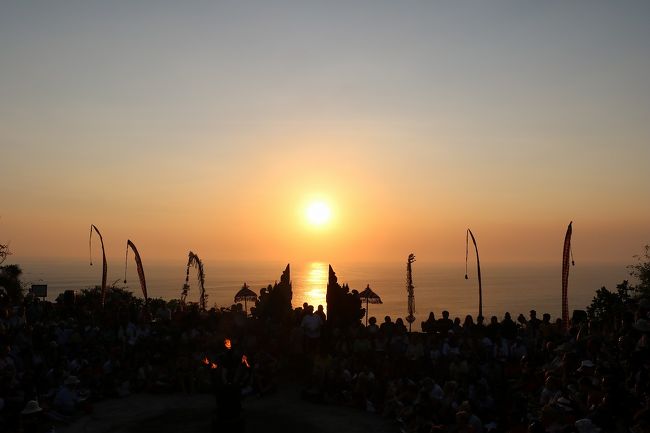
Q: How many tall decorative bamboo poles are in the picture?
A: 6